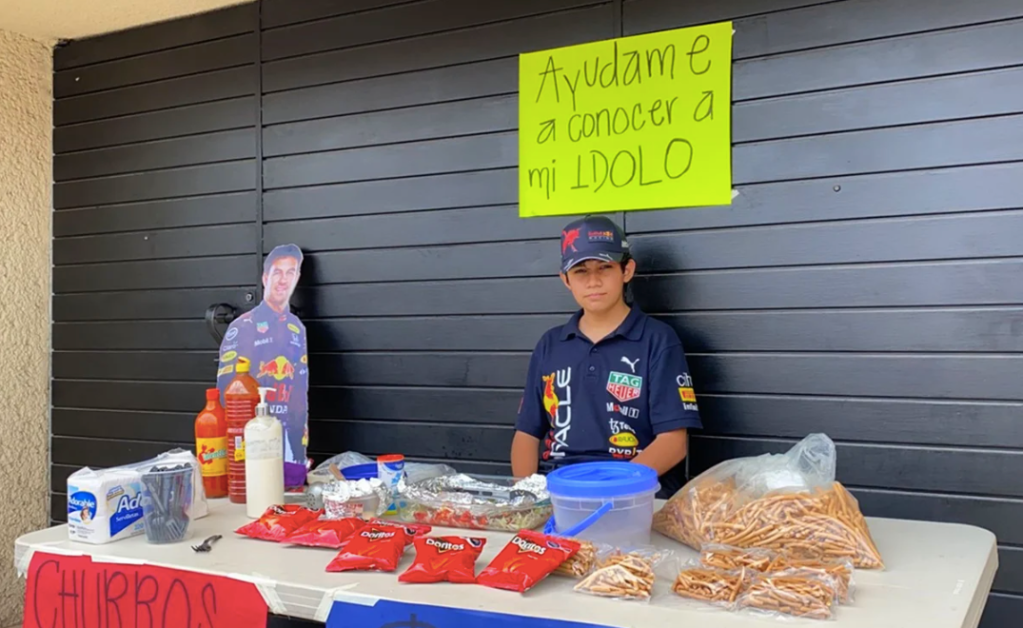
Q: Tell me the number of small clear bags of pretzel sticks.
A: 6